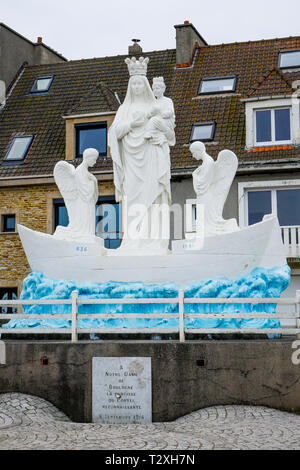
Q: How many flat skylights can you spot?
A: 5